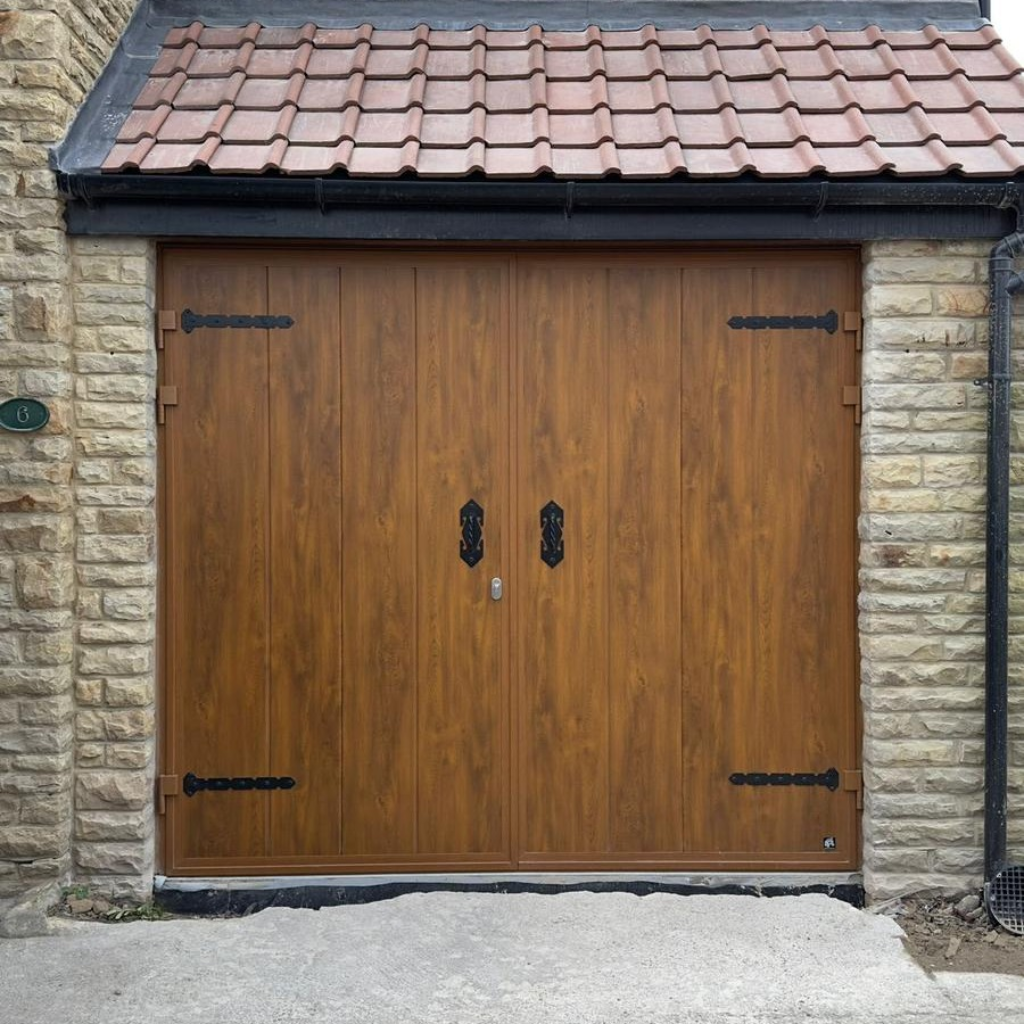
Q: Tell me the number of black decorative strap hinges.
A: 4